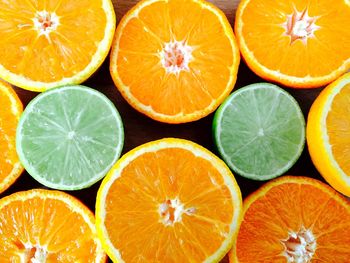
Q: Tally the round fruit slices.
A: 10